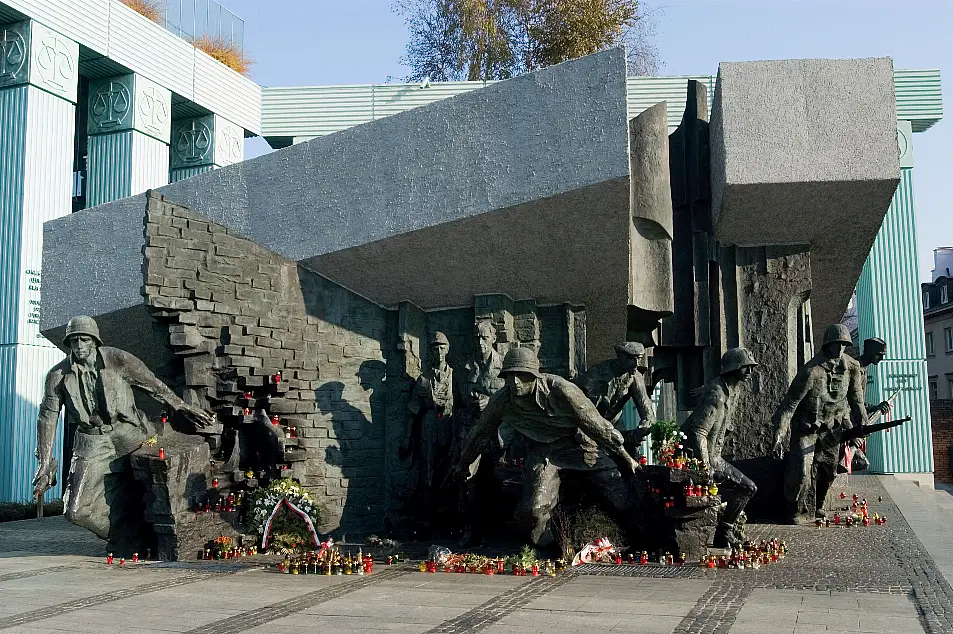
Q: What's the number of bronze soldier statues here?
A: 8